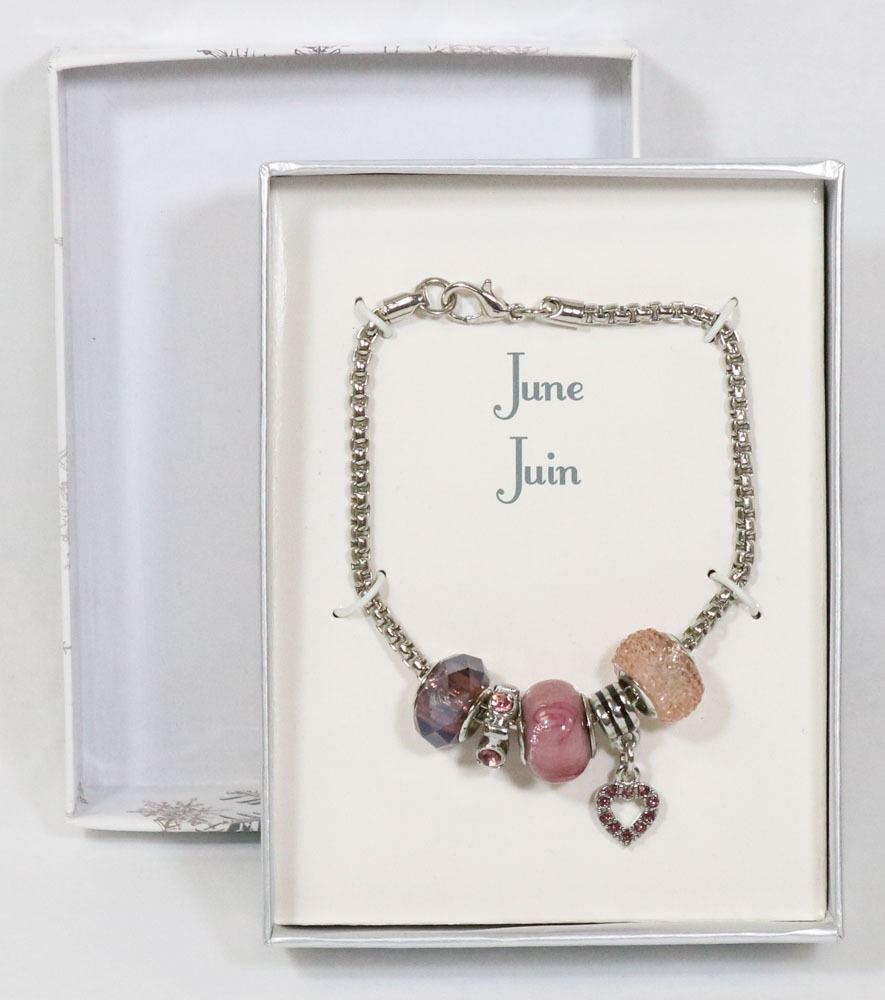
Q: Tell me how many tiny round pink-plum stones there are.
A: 12